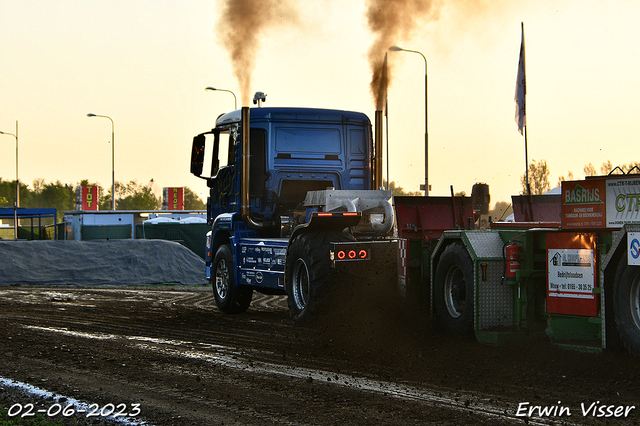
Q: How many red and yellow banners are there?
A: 2